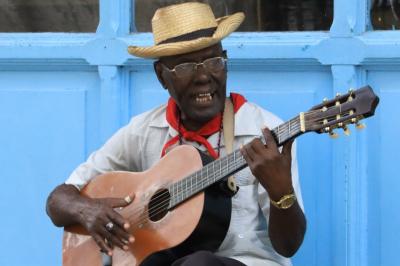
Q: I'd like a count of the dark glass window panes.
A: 3